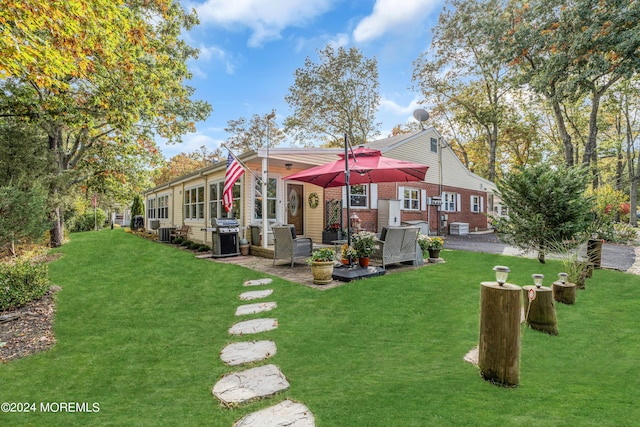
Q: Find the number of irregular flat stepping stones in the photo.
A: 7